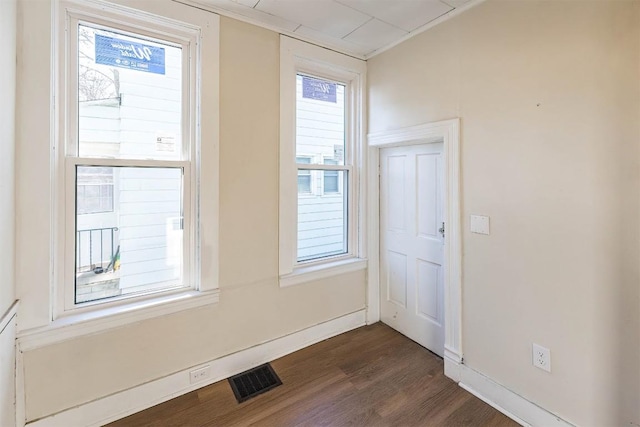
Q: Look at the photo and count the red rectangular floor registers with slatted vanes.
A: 0